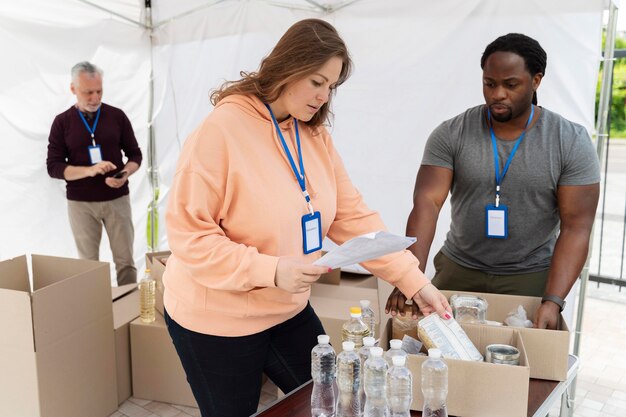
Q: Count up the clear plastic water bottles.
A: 8